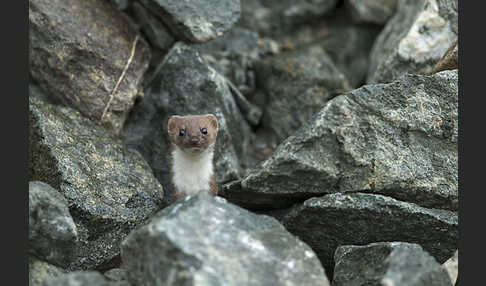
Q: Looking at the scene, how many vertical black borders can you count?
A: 2